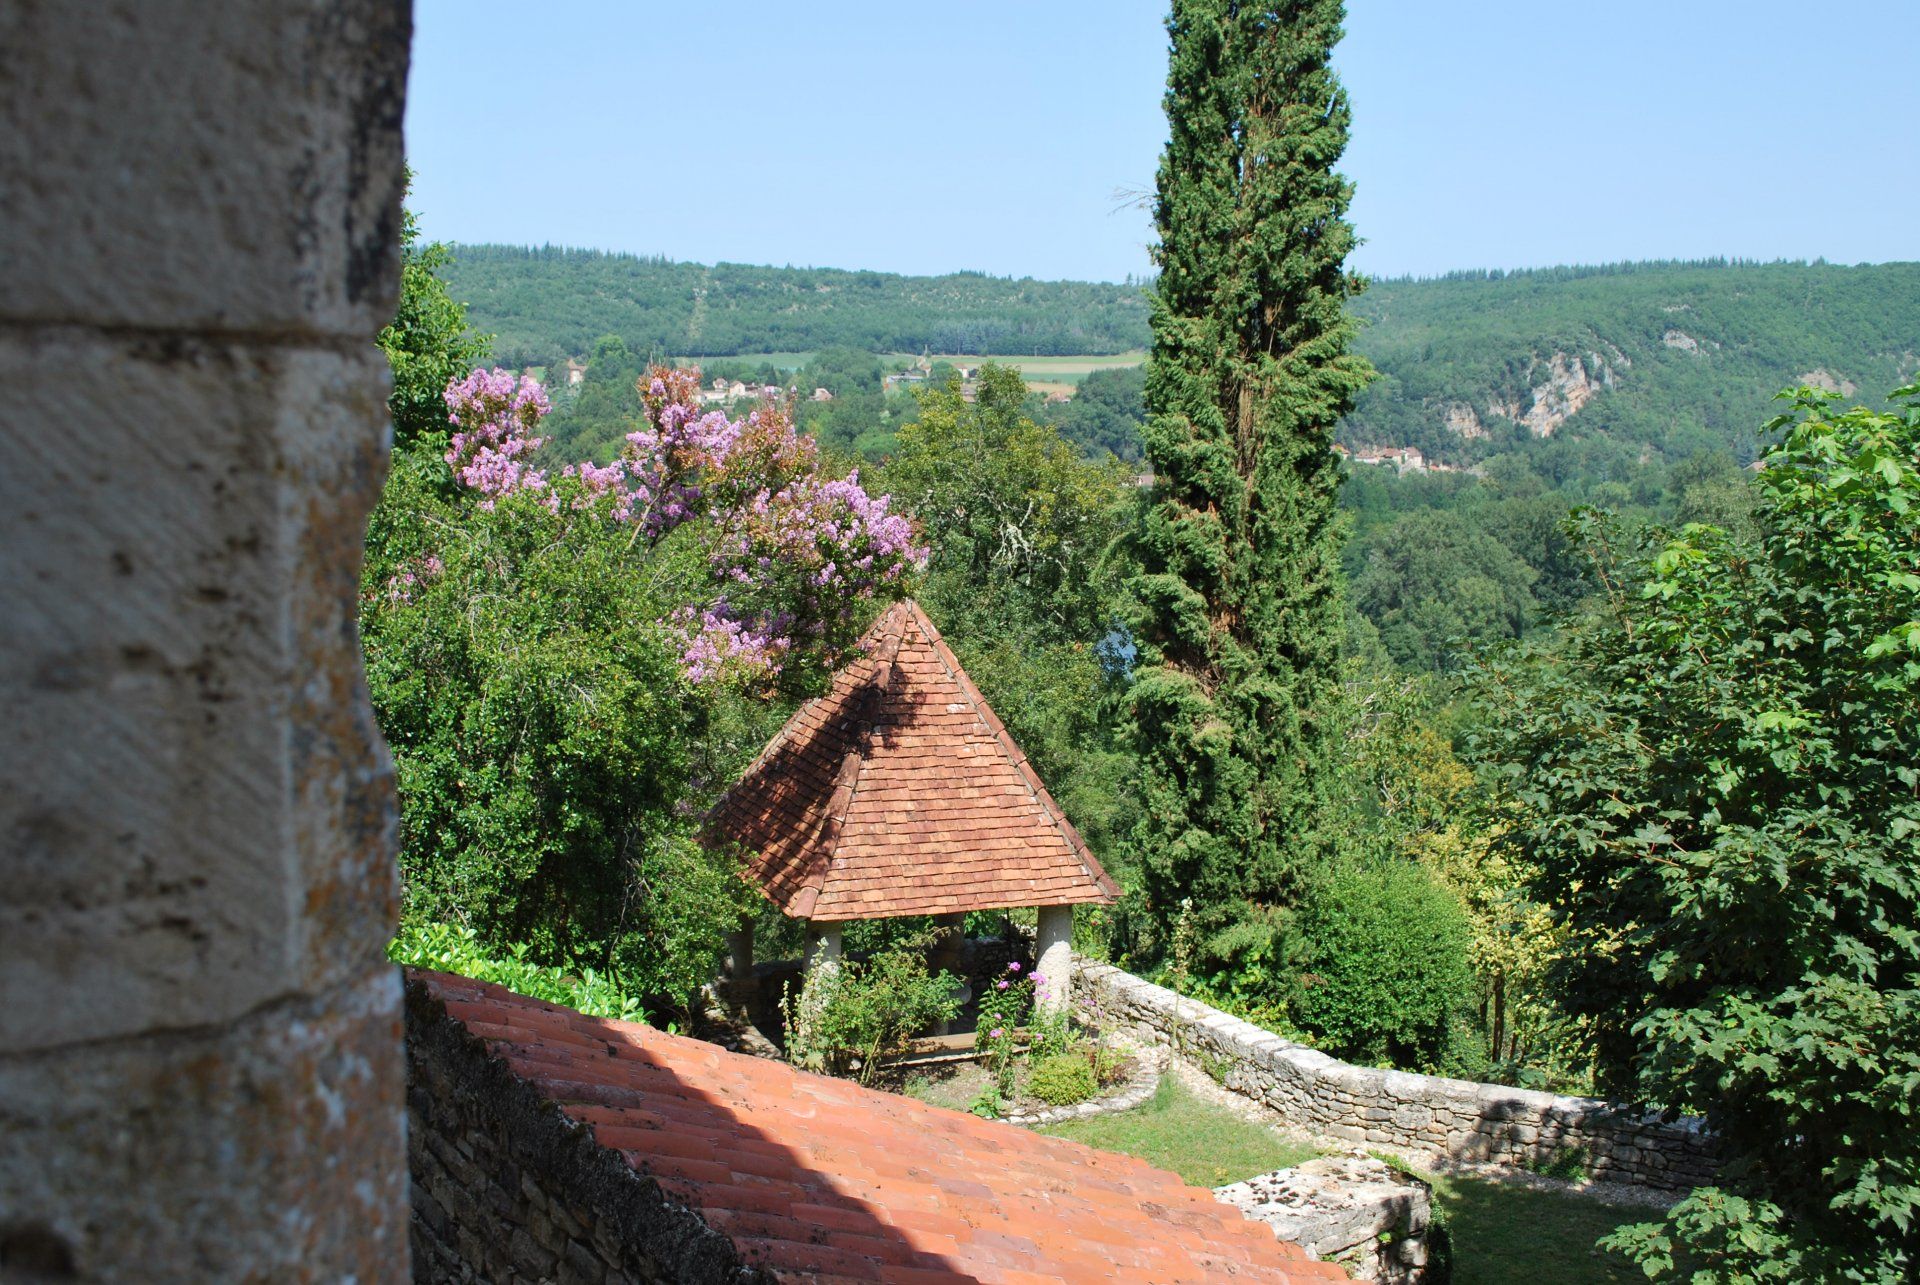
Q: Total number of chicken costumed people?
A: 0